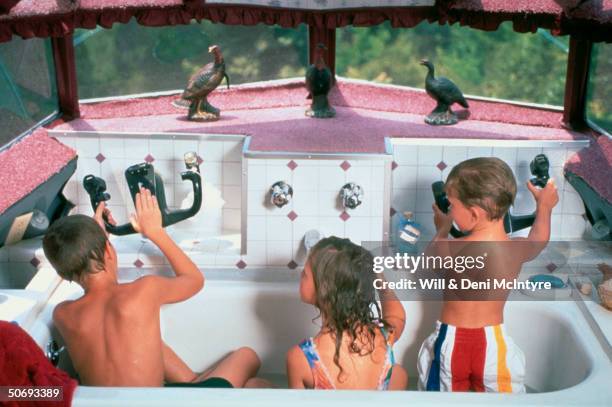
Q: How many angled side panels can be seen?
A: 2